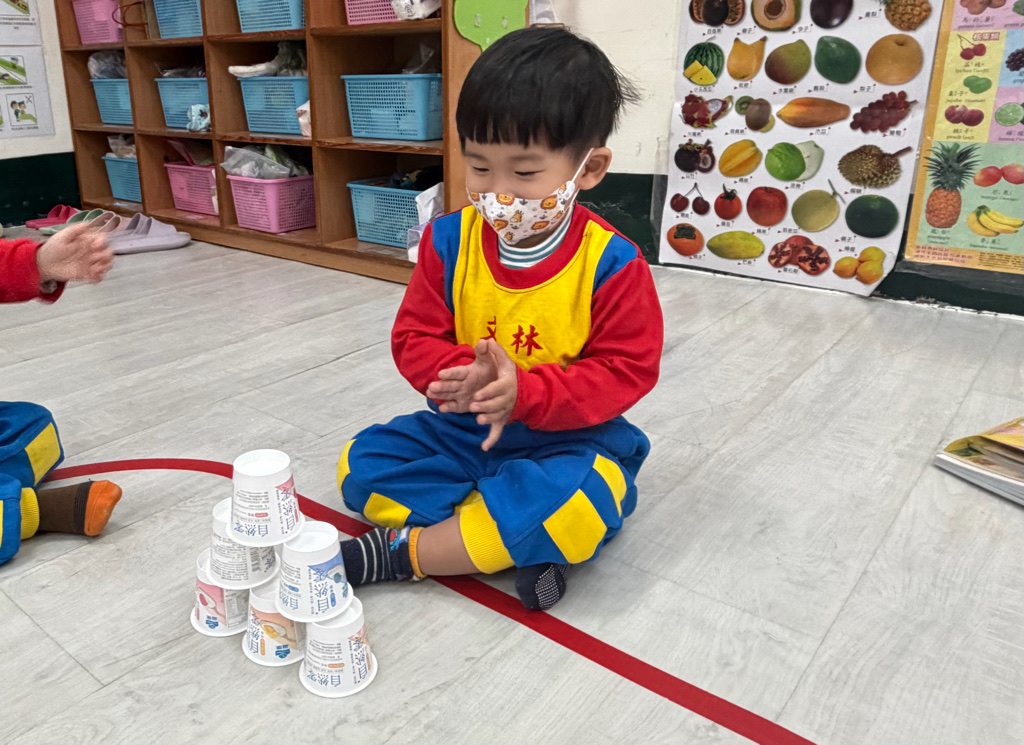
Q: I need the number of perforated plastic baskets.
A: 12